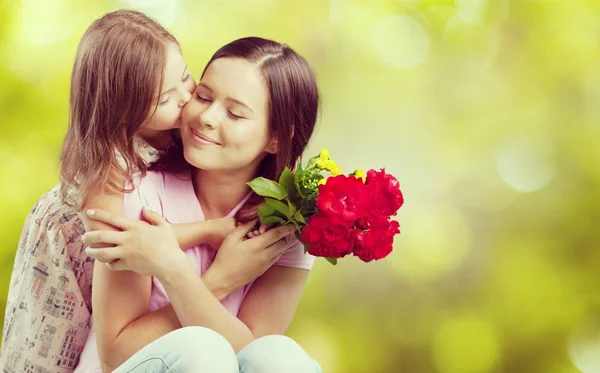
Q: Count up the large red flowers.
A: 4